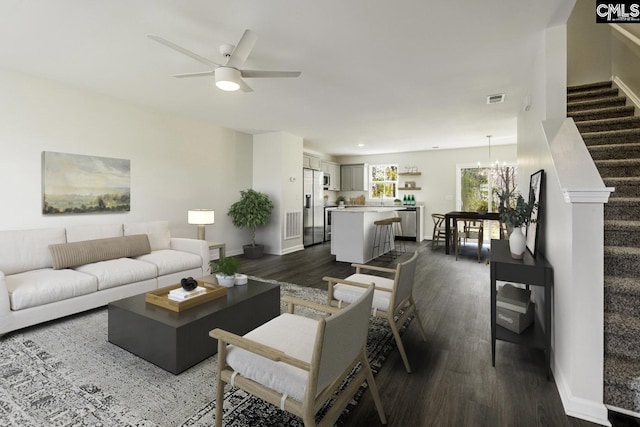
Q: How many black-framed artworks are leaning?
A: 1